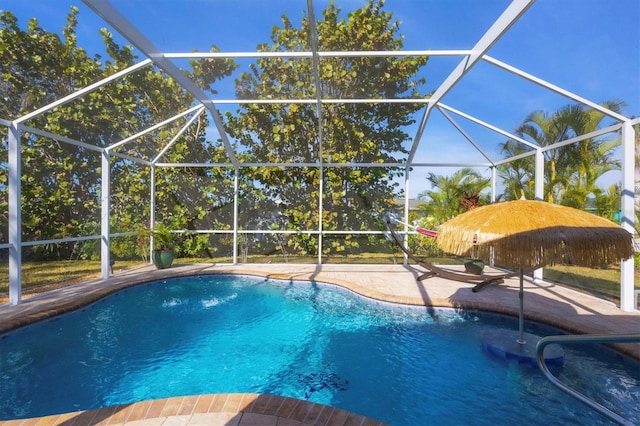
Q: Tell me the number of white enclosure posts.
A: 9